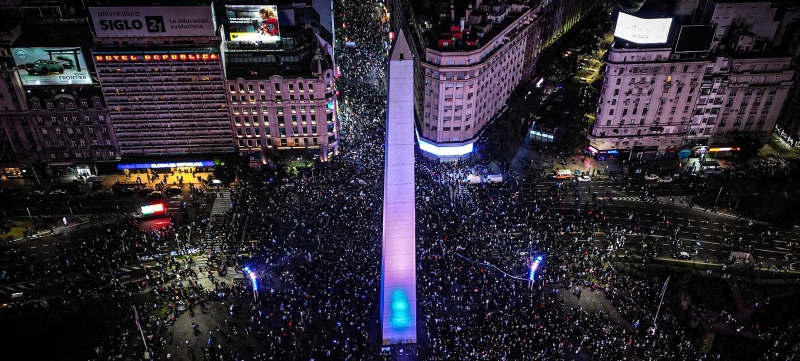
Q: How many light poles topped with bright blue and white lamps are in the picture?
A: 2